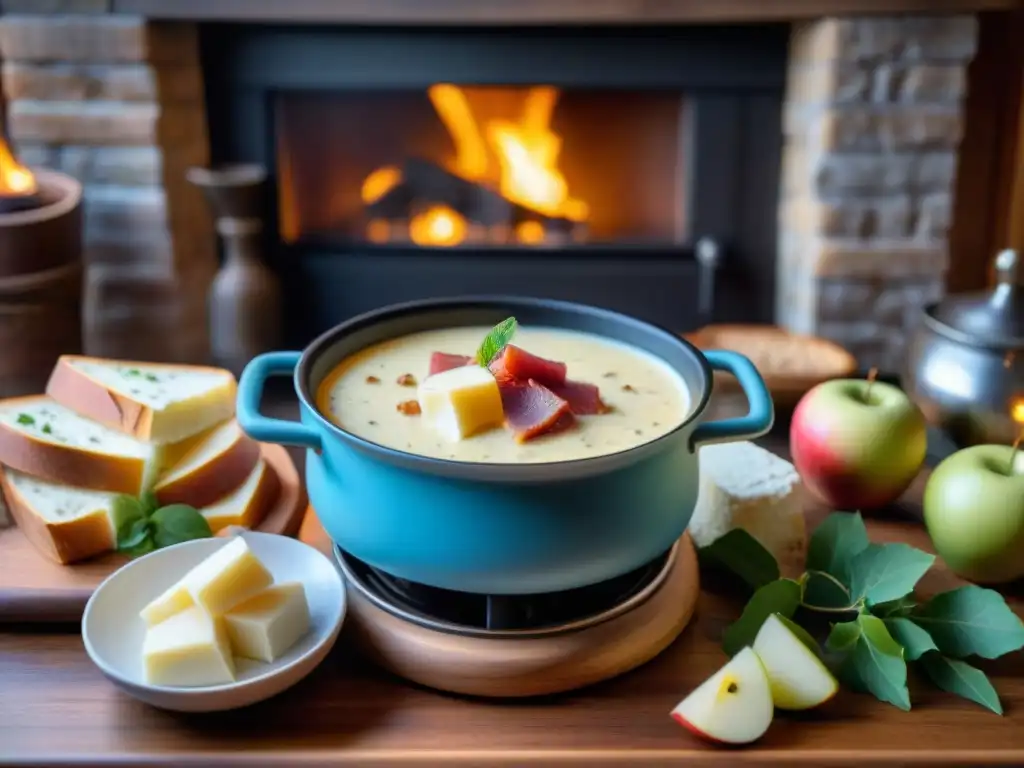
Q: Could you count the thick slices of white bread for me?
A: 5